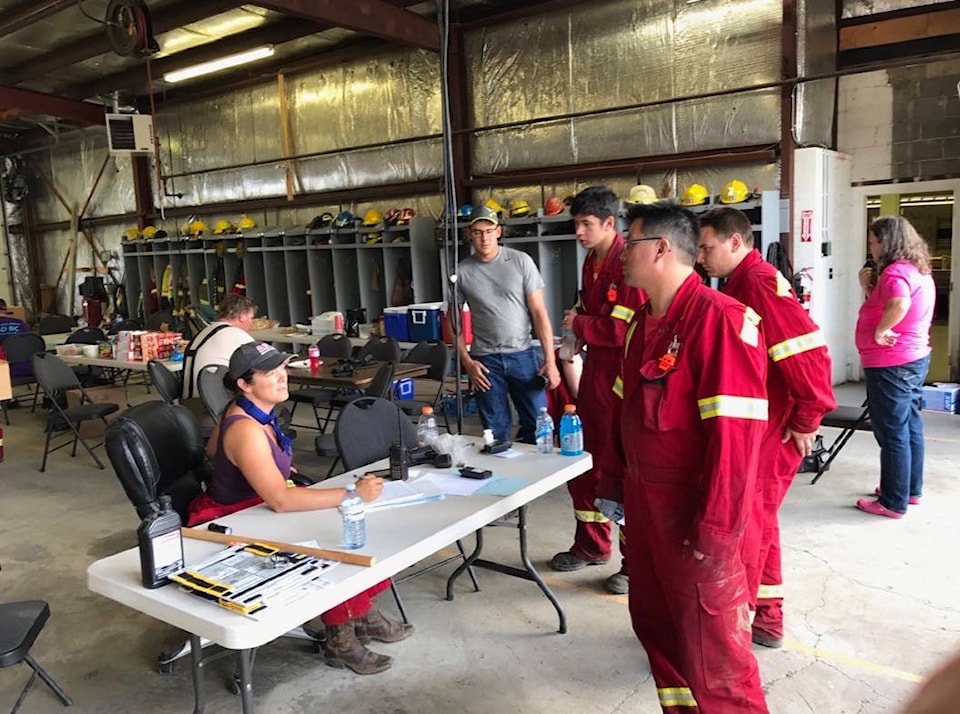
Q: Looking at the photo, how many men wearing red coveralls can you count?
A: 3